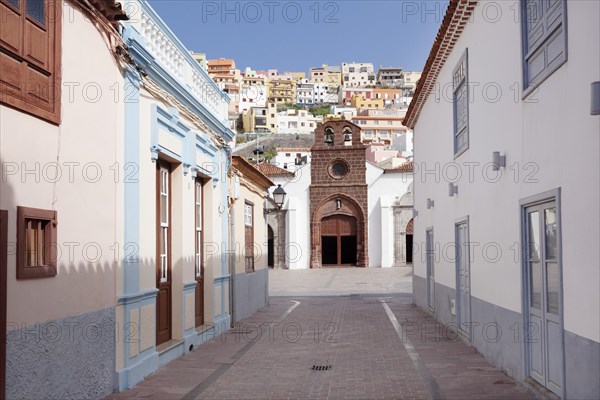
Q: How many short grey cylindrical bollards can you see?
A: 0